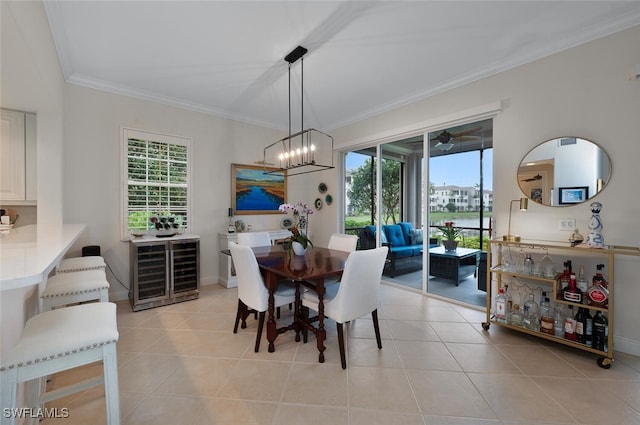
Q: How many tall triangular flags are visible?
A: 0